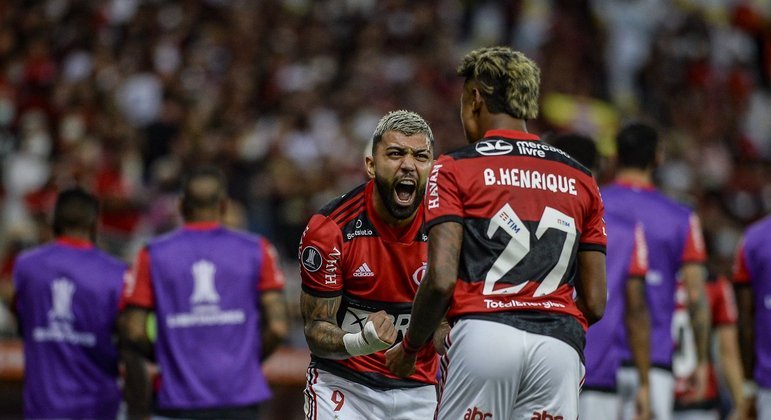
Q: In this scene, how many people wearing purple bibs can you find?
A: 5